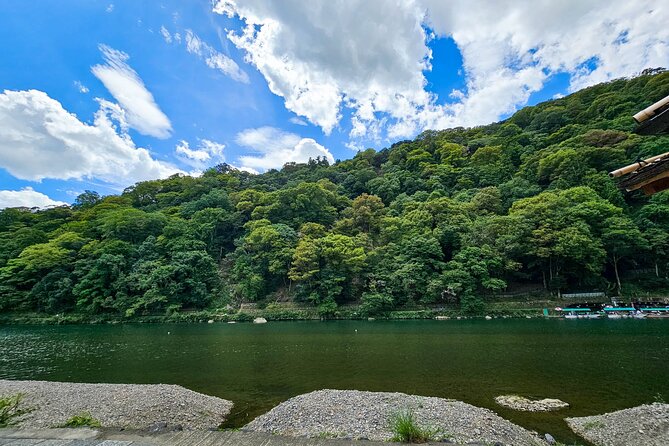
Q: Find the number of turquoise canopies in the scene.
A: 3